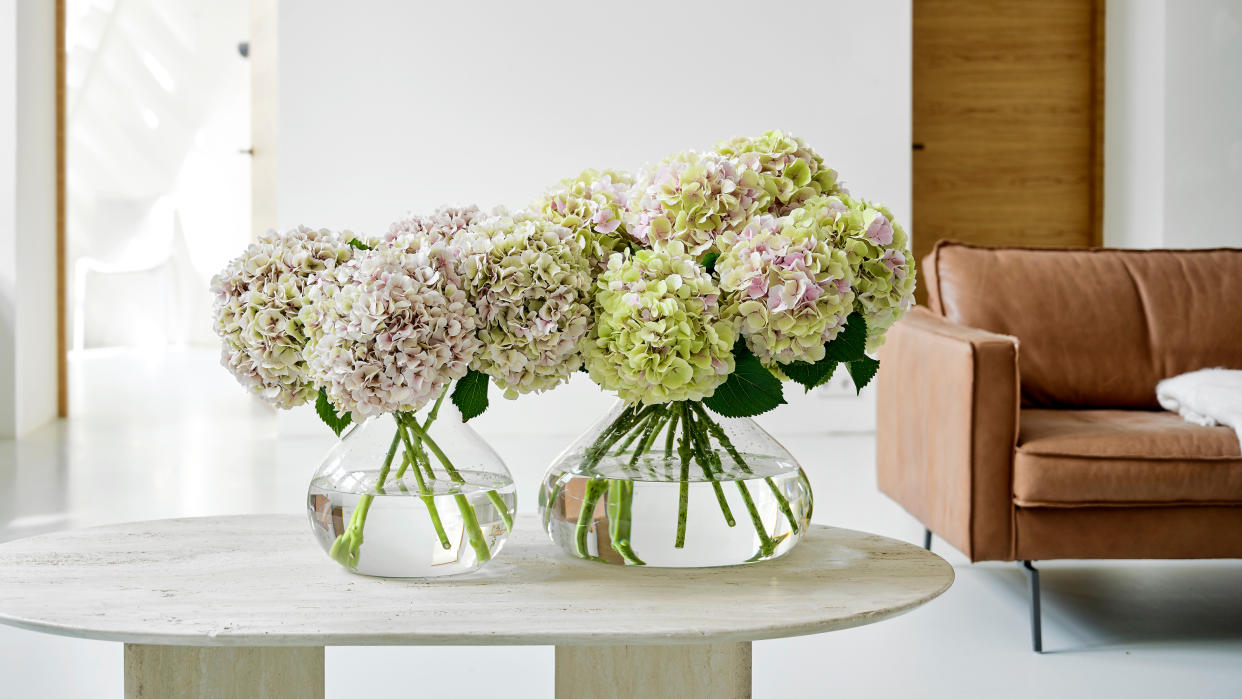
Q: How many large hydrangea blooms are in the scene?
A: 10